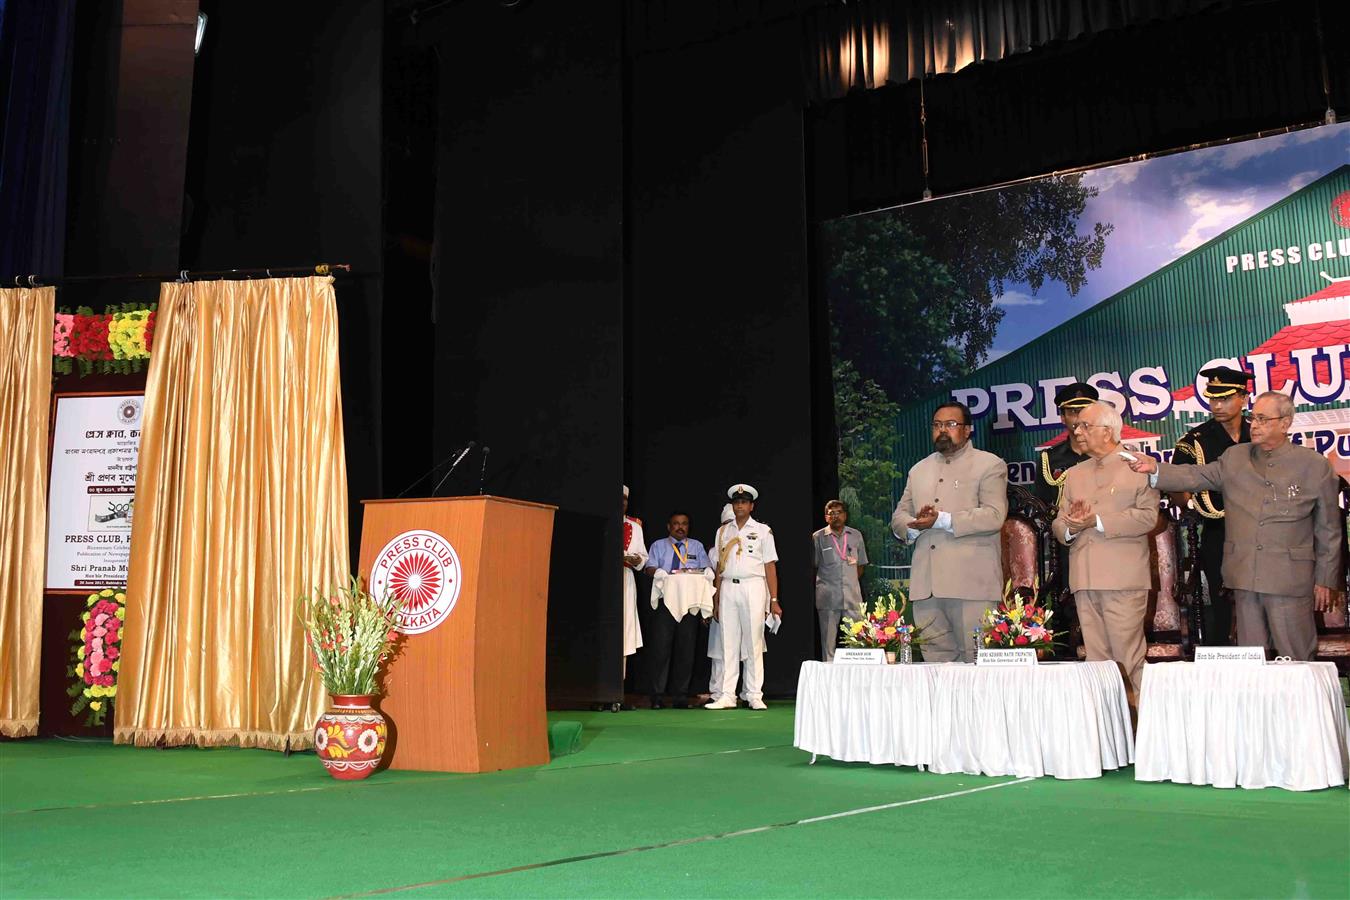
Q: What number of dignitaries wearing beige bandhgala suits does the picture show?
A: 2